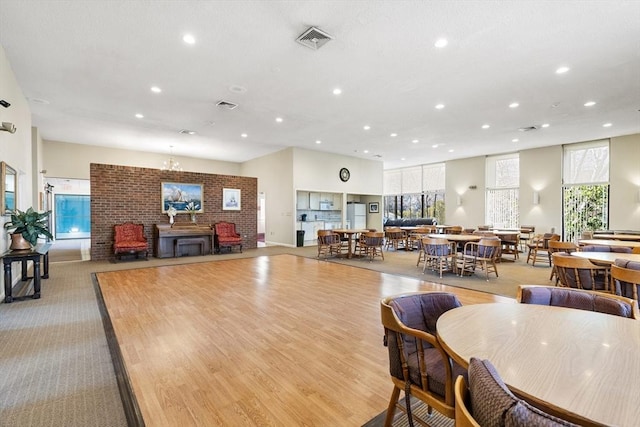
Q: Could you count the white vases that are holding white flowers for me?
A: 1